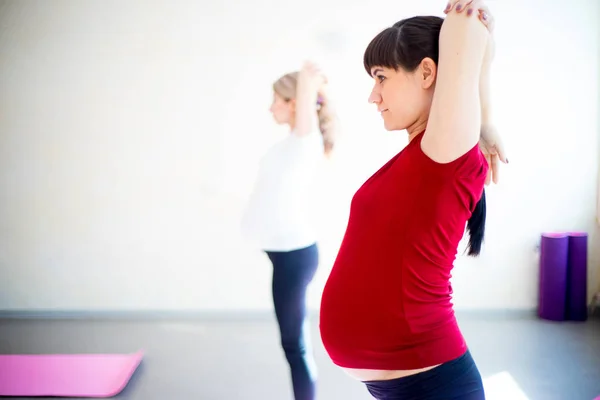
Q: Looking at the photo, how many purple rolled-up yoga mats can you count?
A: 2